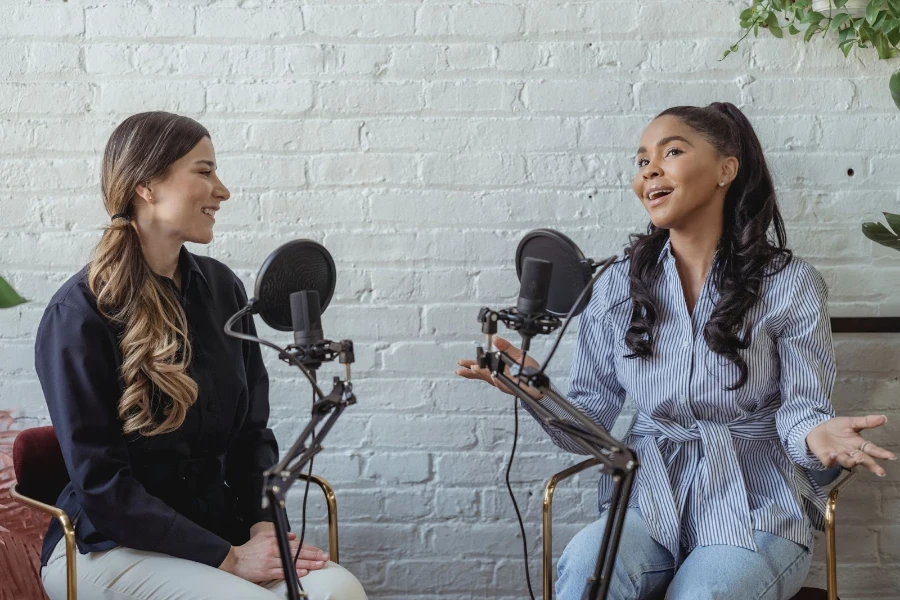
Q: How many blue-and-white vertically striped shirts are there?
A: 1